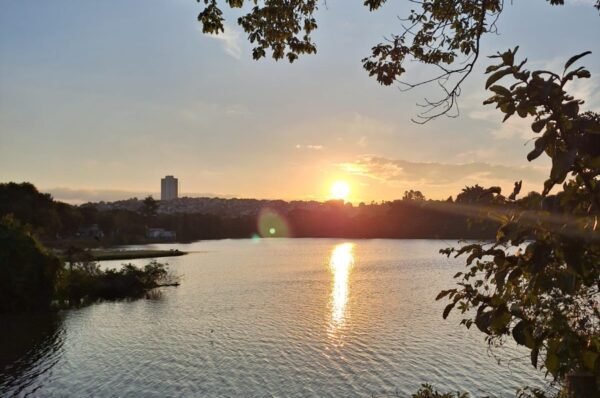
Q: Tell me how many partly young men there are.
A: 0